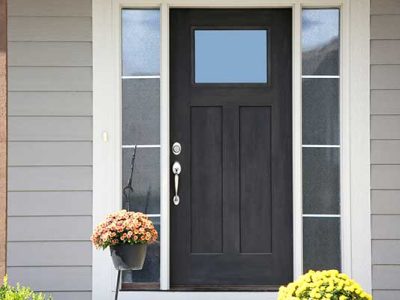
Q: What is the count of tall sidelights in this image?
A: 2